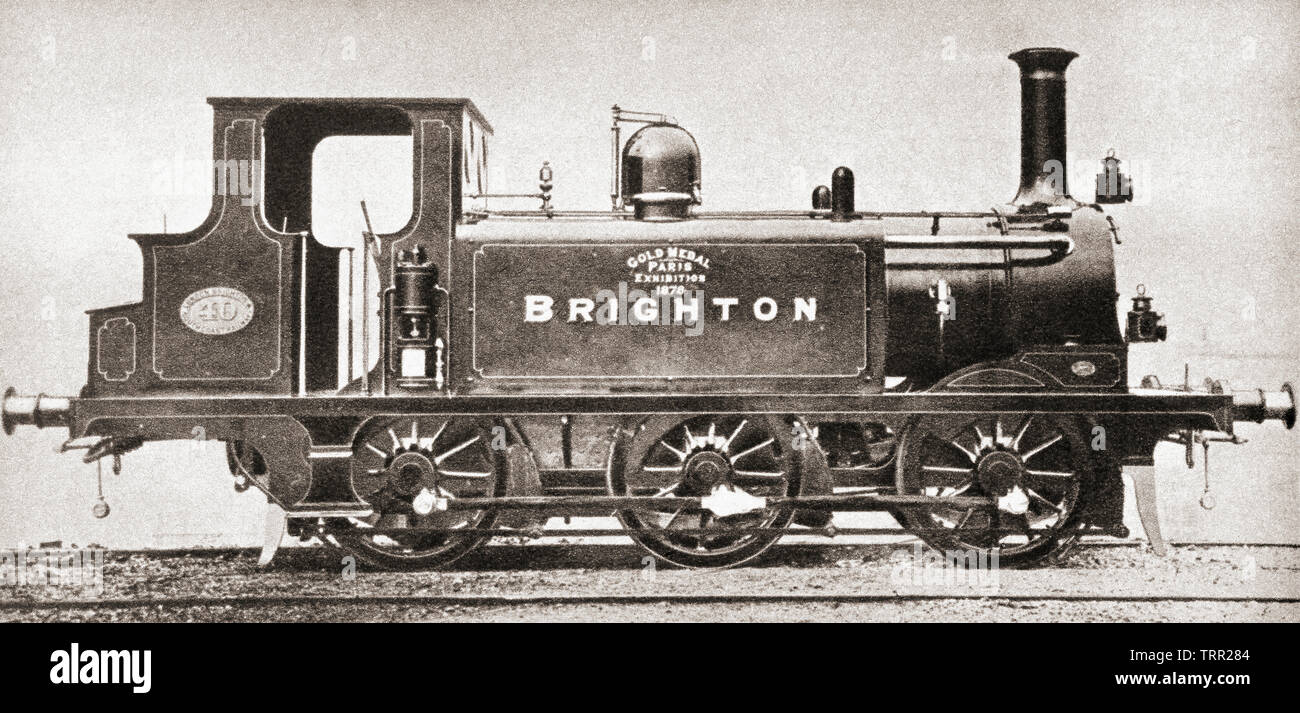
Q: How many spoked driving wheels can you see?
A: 3